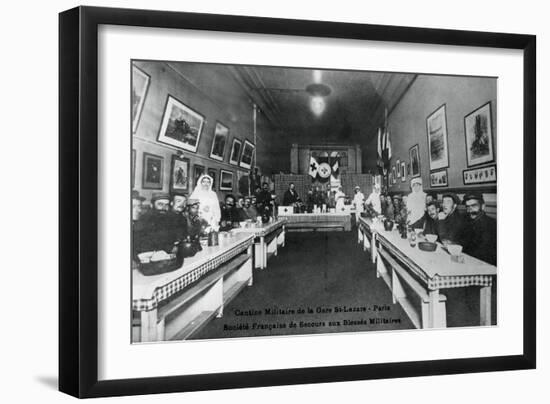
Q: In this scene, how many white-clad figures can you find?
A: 5